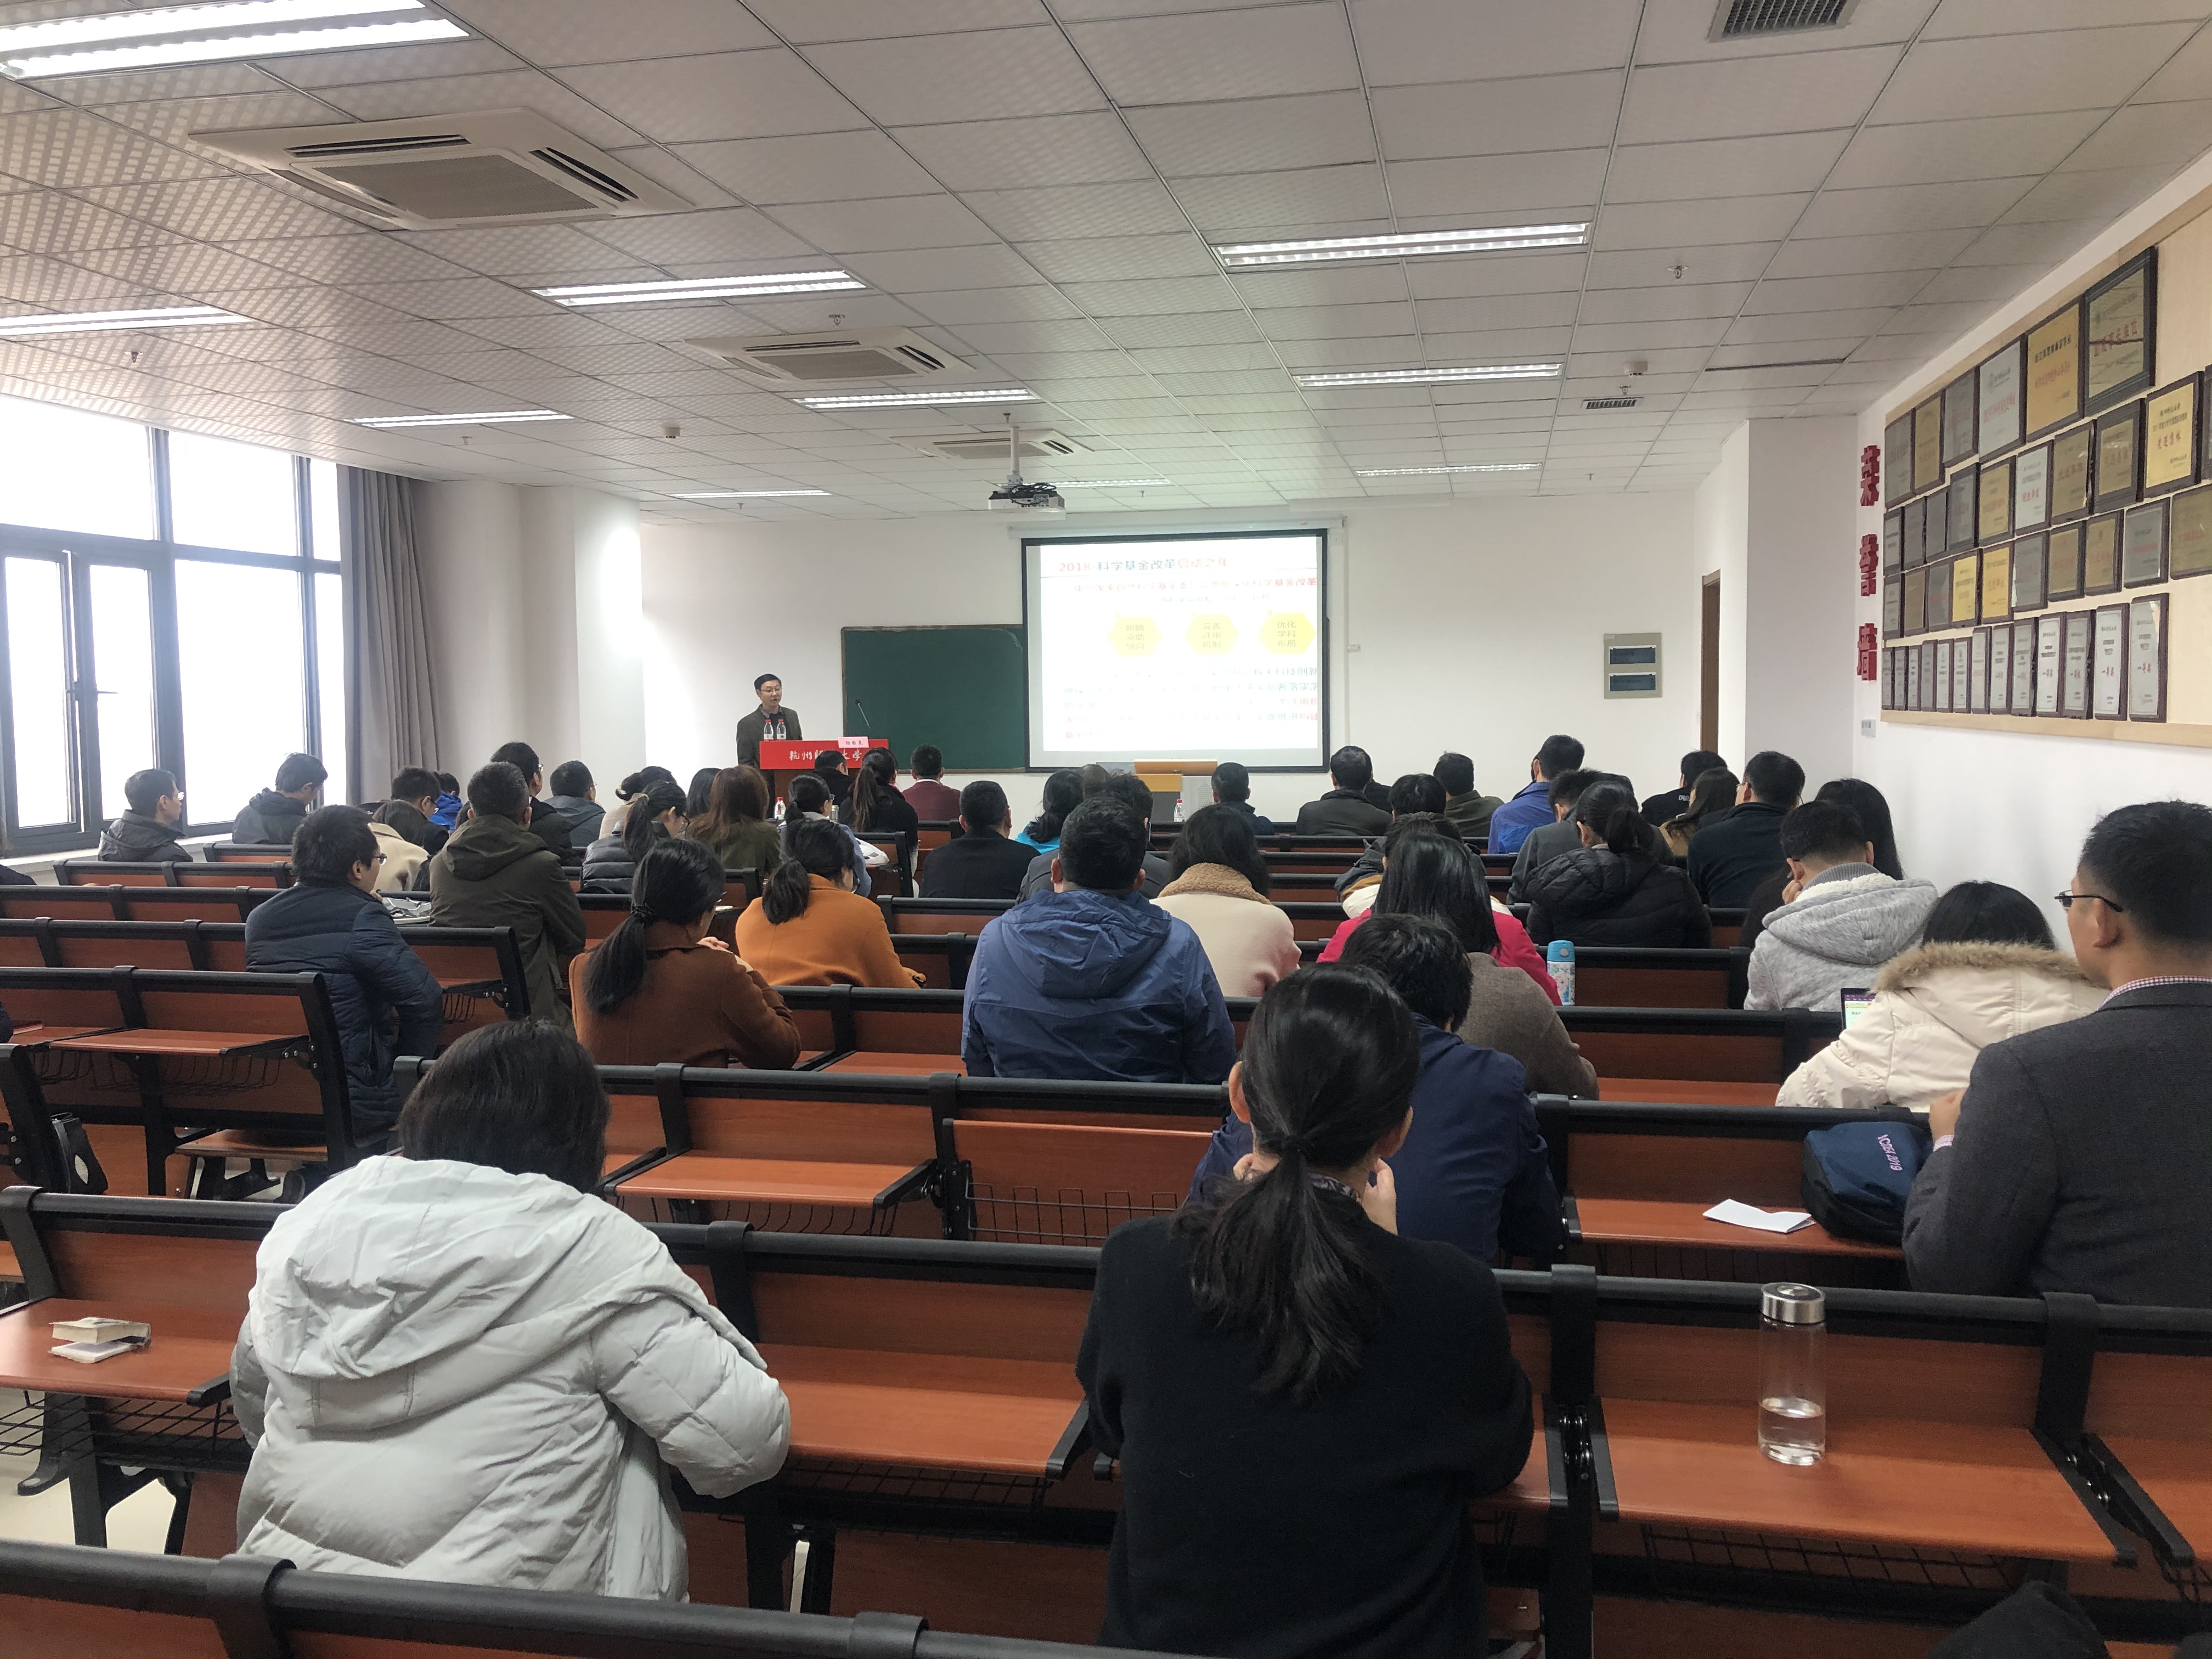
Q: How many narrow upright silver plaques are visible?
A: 13